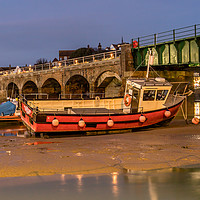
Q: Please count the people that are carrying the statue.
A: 0